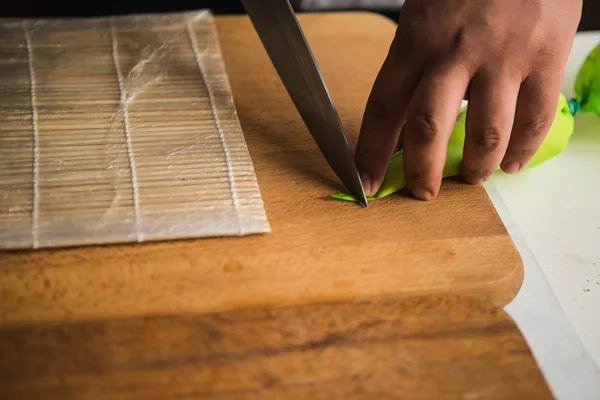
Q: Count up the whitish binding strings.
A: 3